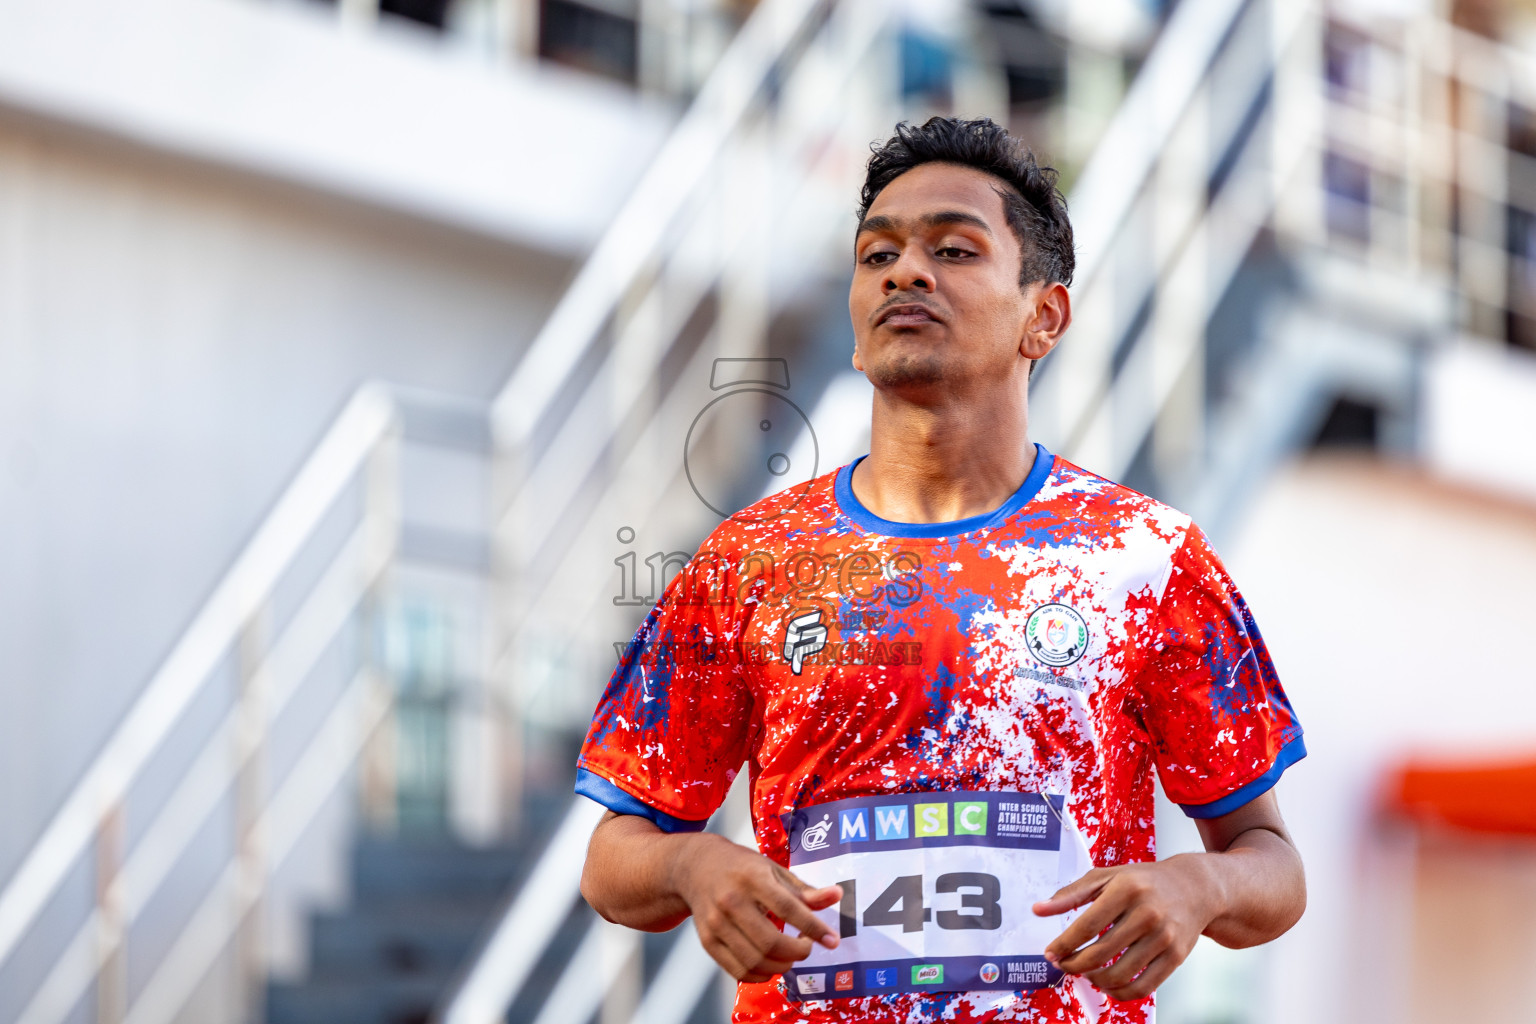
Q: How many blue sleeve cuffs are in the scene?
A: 2